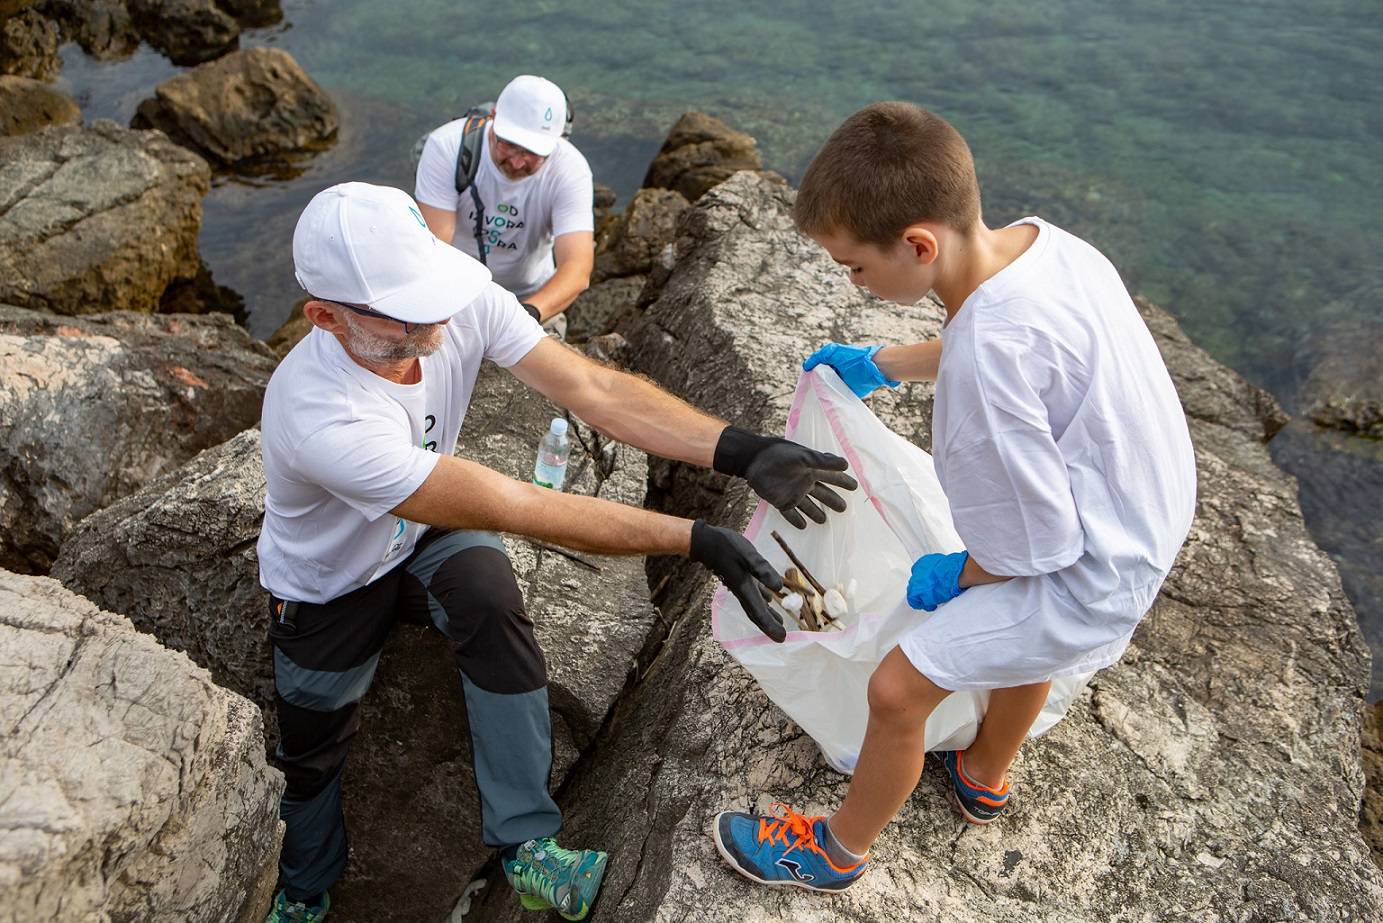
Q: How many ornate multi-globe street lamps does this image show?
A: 0